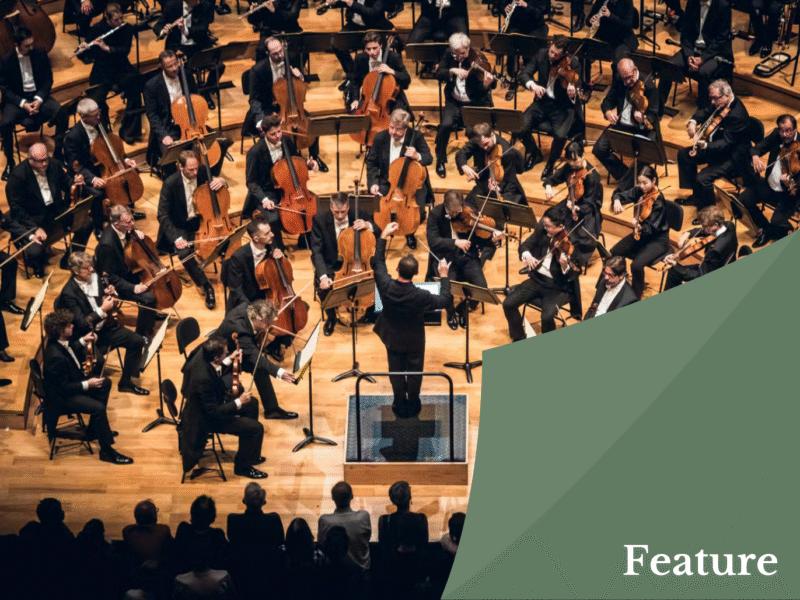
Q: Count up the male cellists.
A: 10